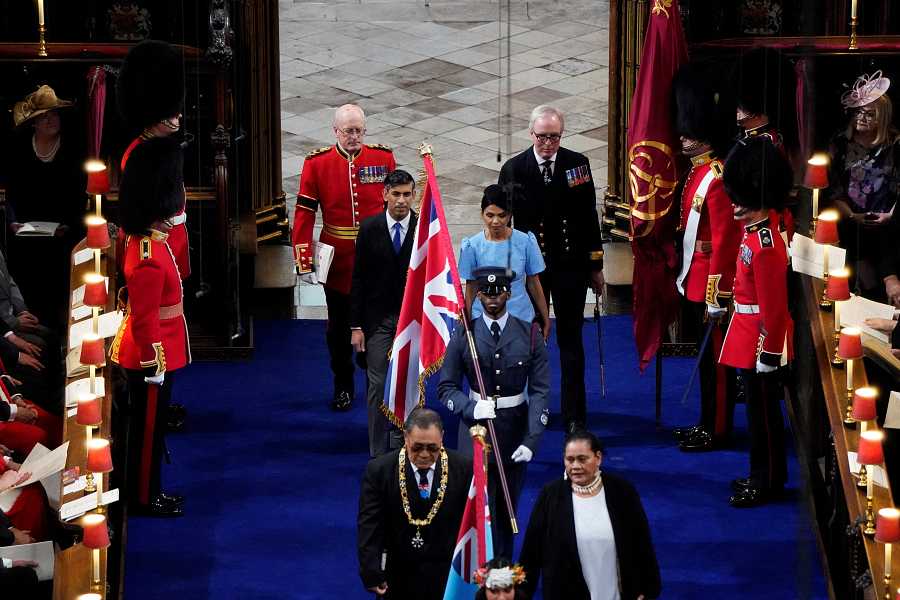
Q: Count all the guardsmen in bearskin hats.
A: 5